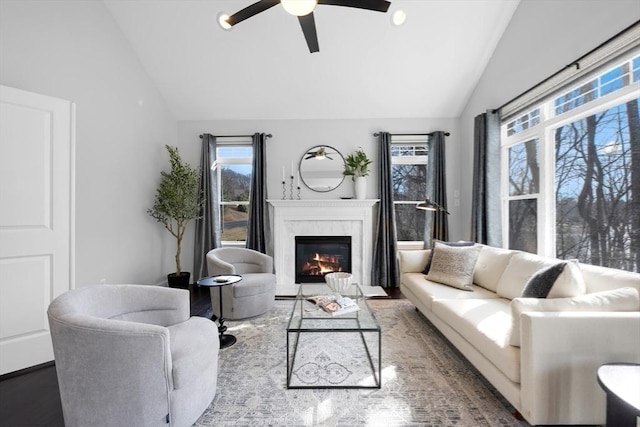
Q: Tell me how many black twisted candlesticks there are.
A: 3